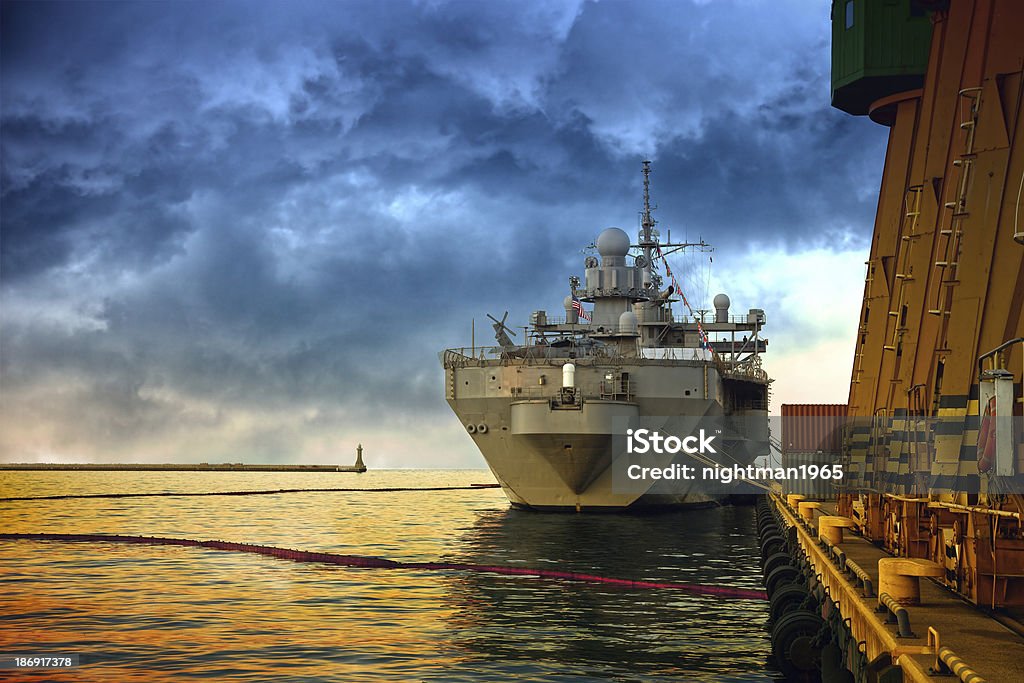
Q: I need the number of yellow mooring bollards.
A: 4